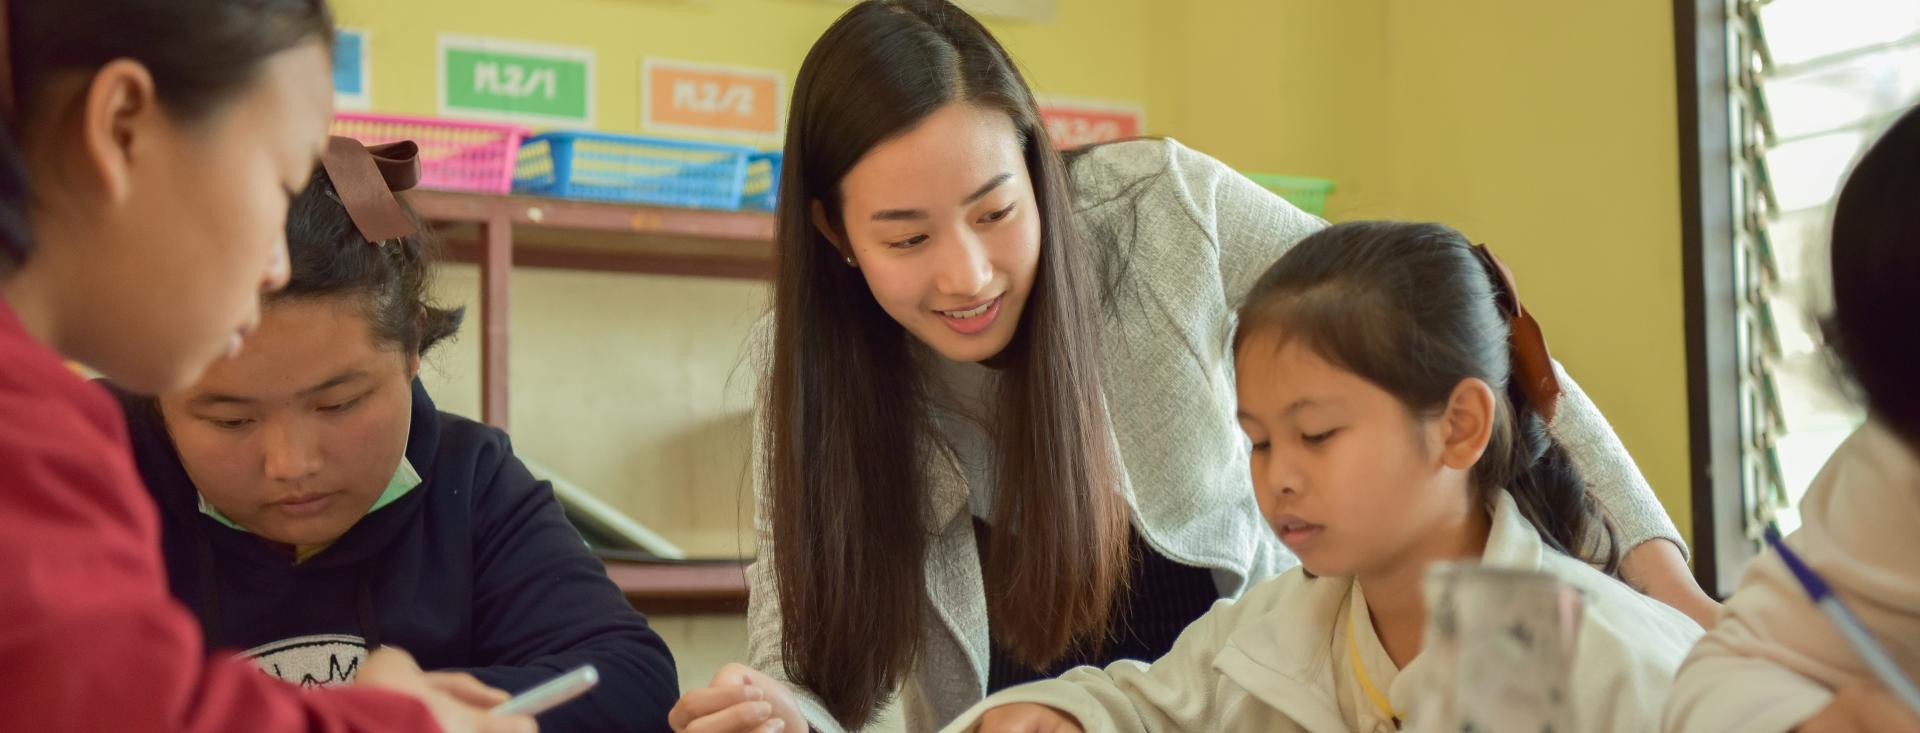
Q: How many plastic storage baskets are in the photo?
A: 4